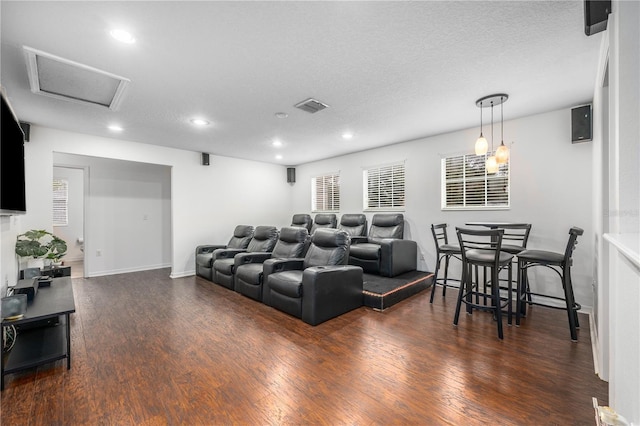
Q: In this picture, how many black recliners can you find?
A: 8